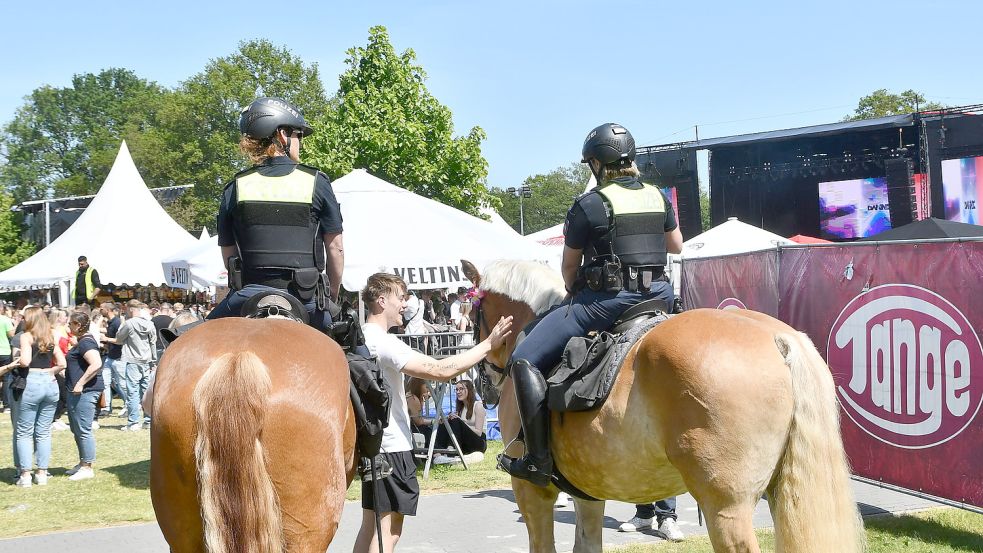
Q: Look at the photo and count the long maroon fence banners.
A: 2